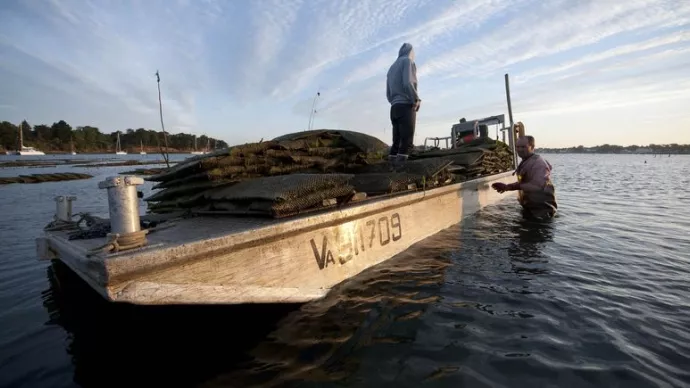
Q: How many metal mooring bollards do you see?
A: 2